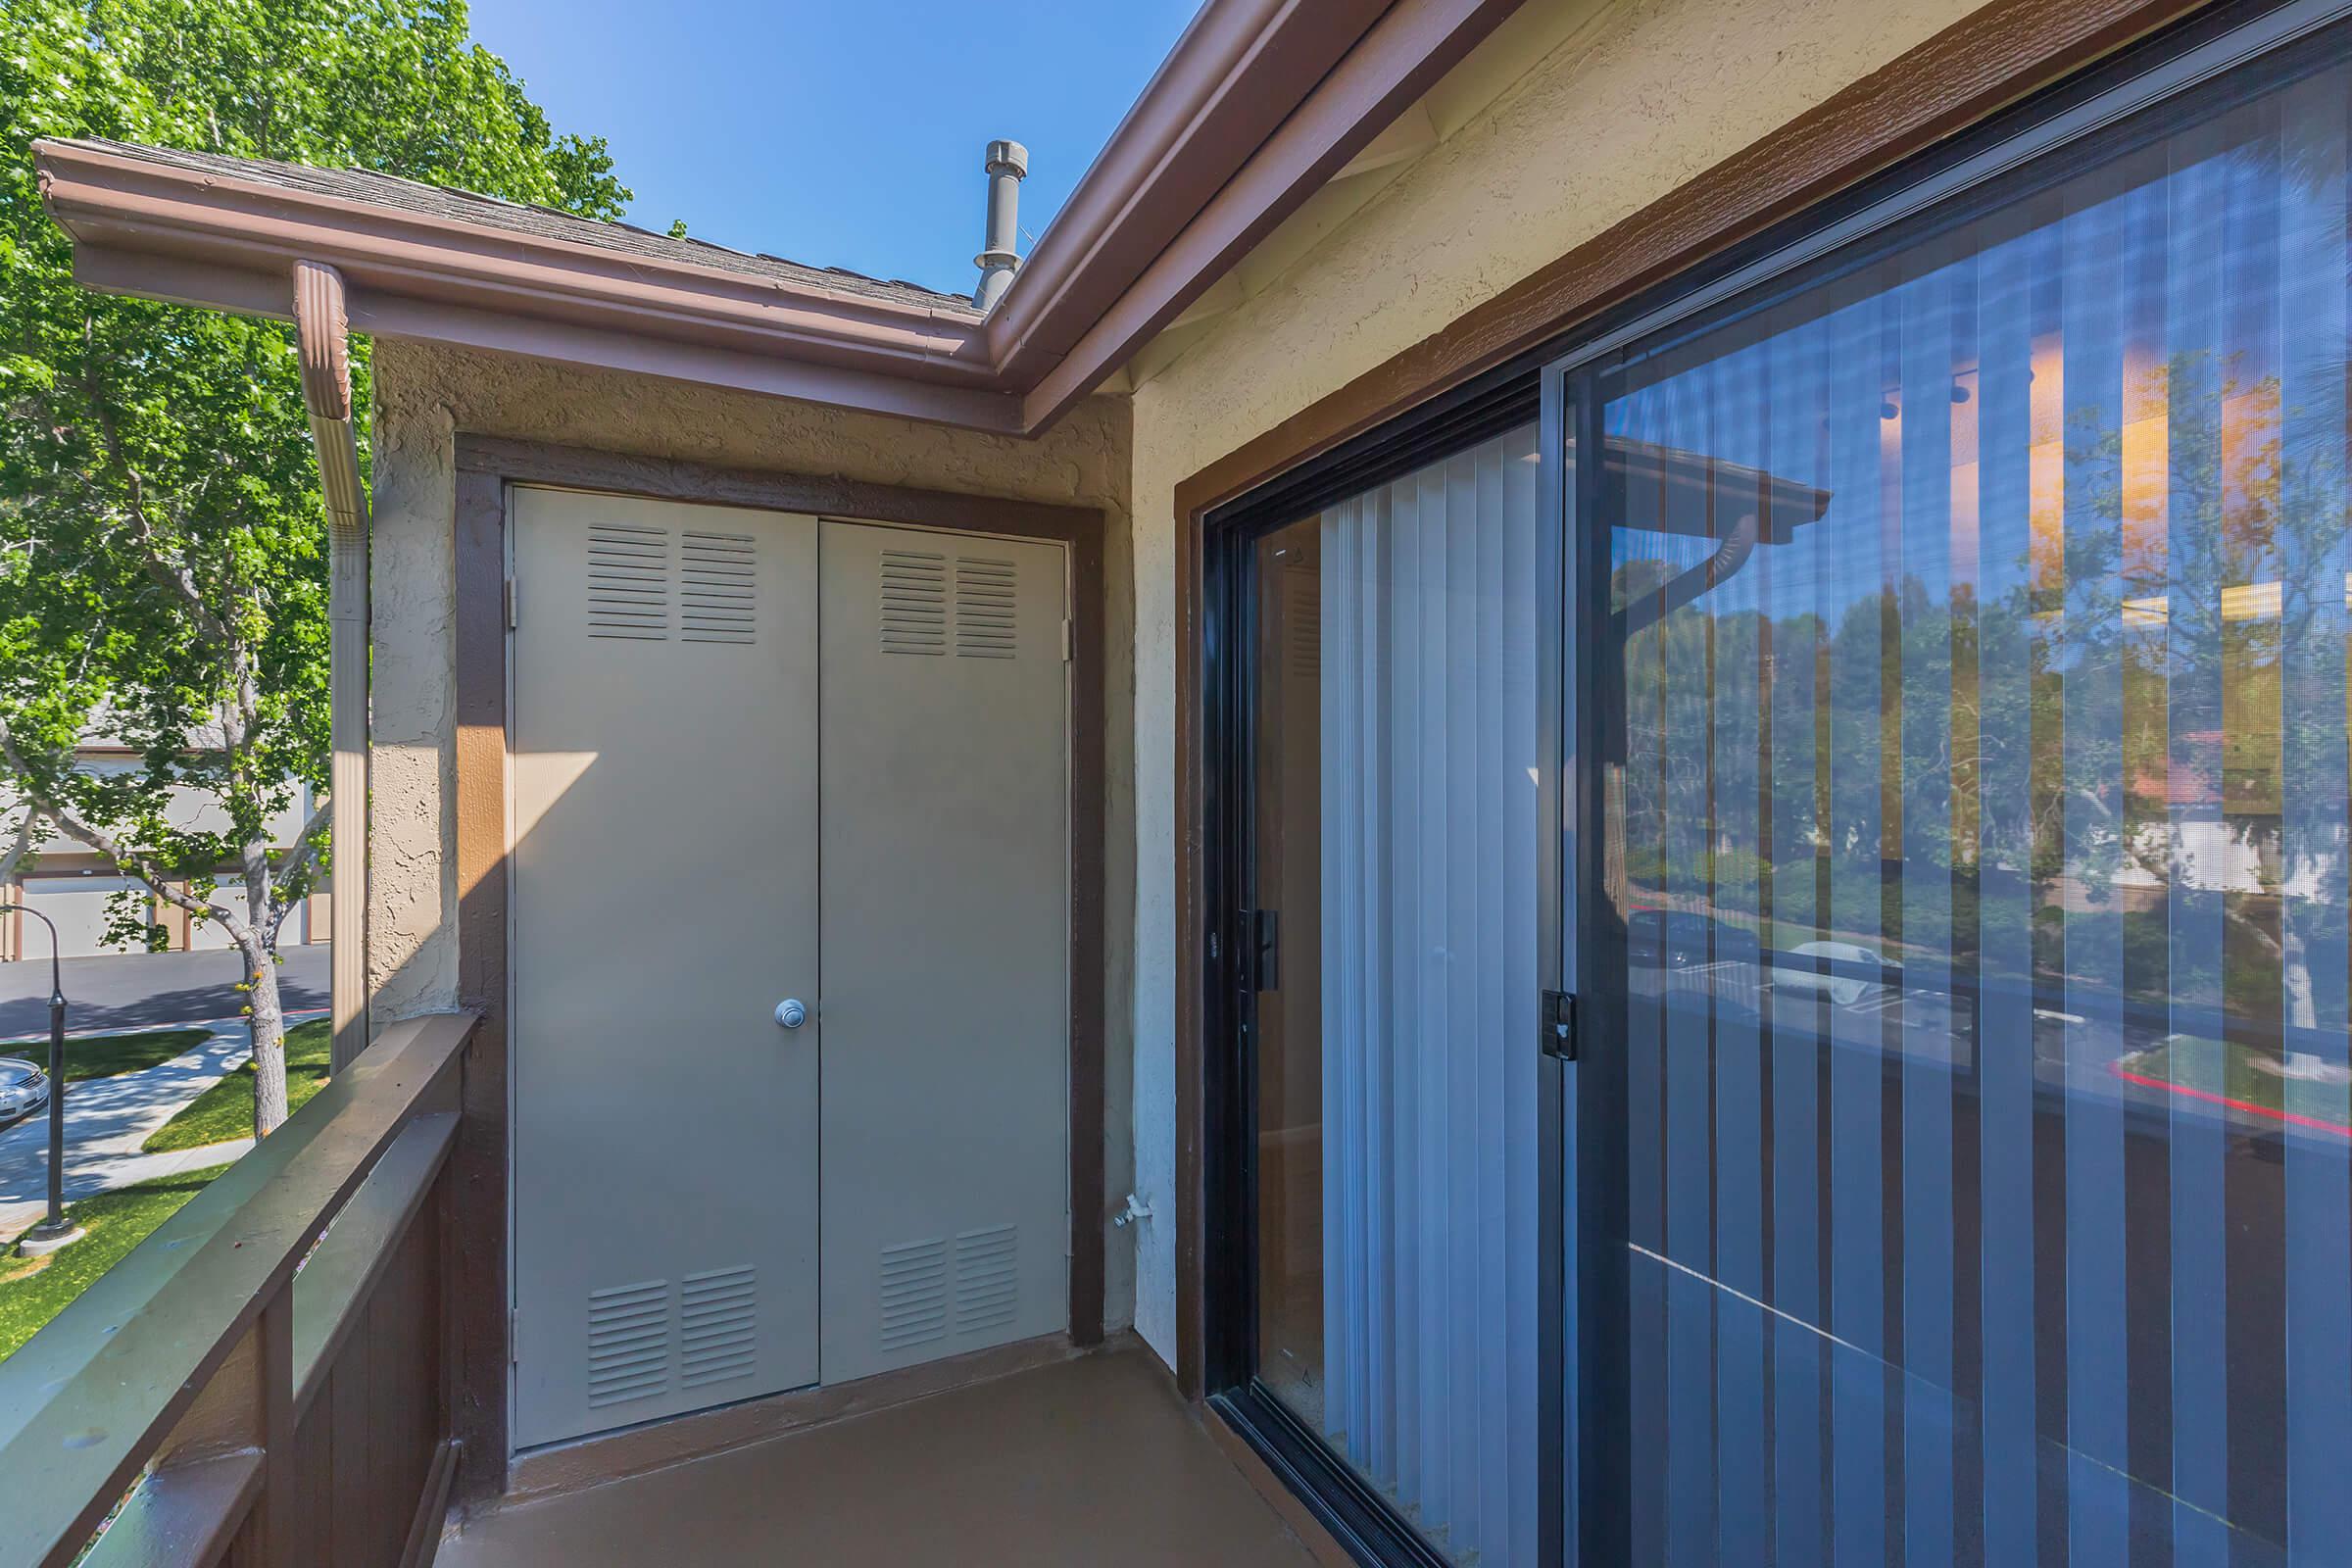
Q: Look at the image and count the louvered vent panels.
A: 8